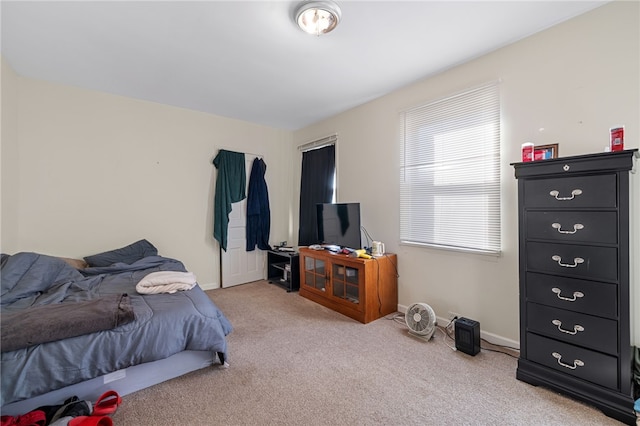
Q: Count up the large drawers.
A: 6